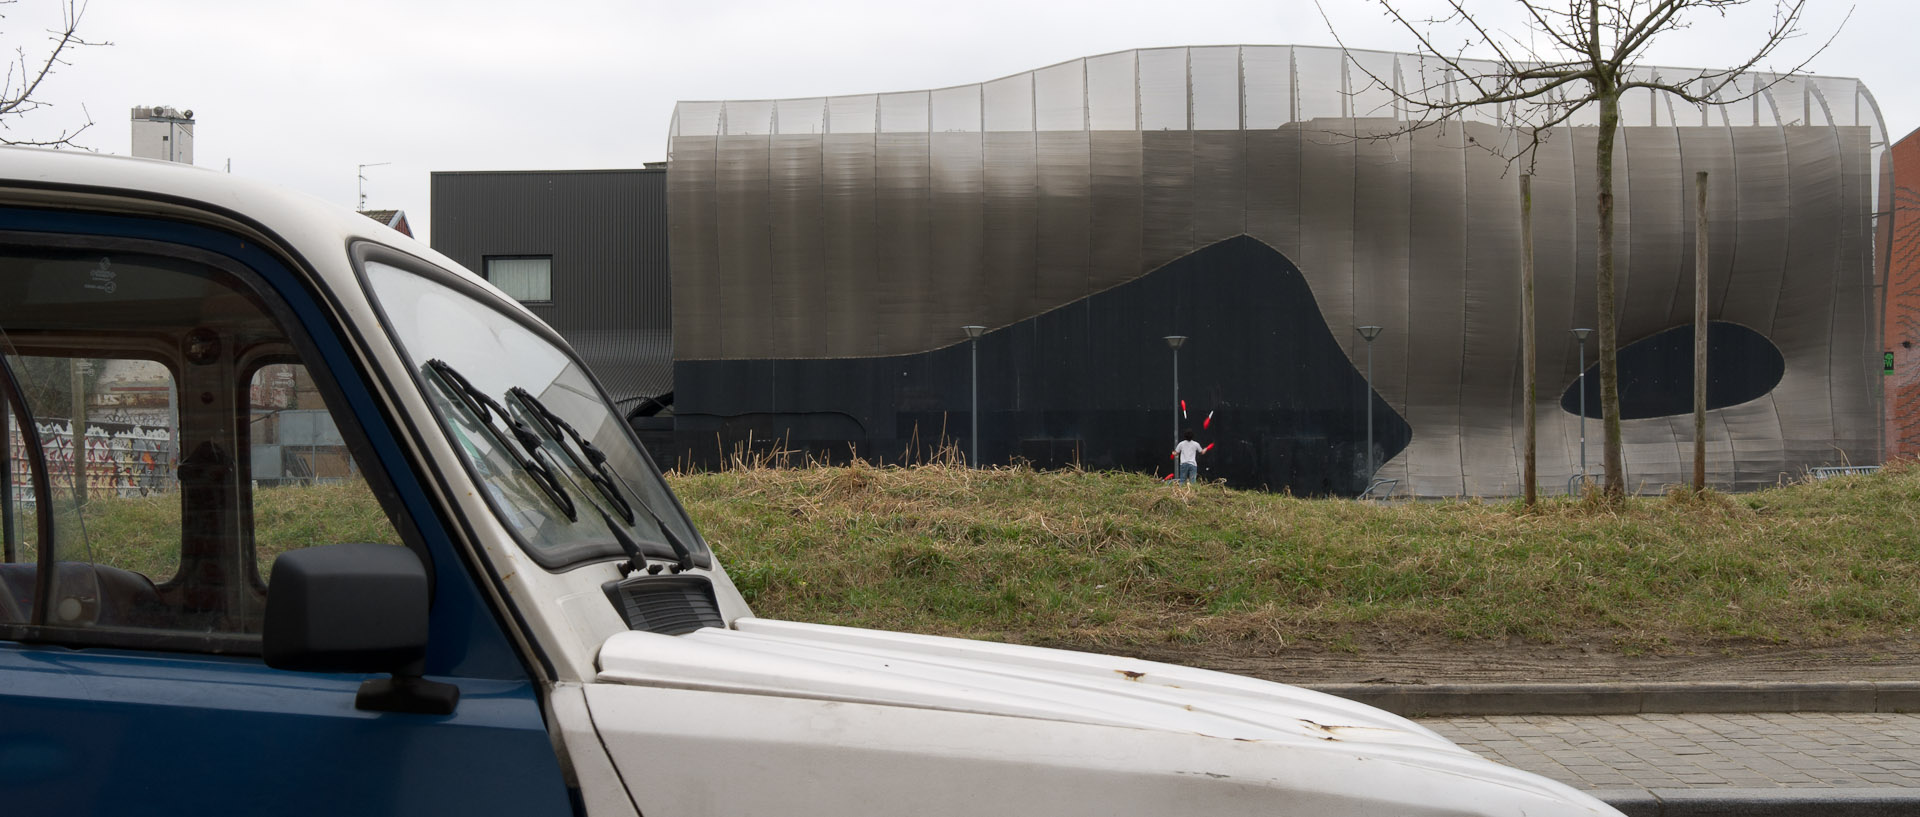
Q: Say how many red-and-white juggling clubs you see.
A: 5